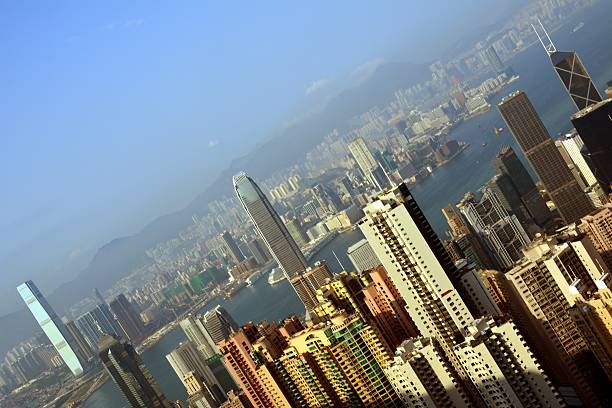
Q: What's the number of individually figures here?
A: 0